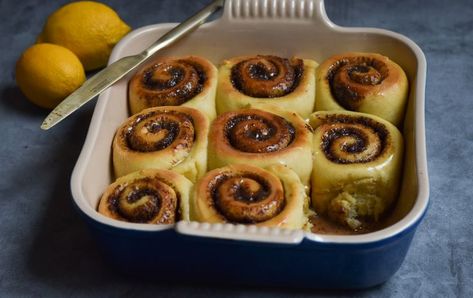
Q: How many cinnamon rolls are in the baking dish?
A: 8